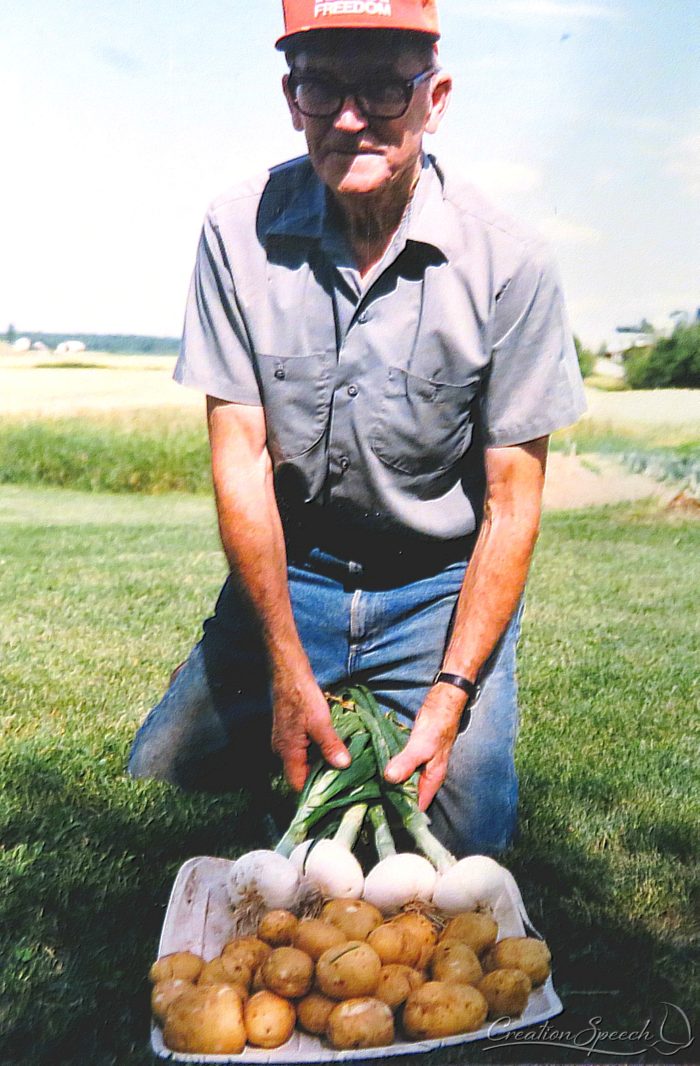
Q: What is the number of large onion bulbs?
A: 4